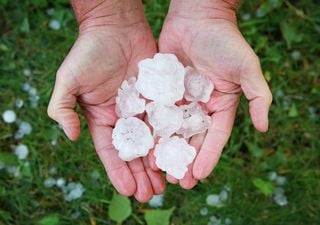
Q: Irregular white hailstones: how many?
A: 7